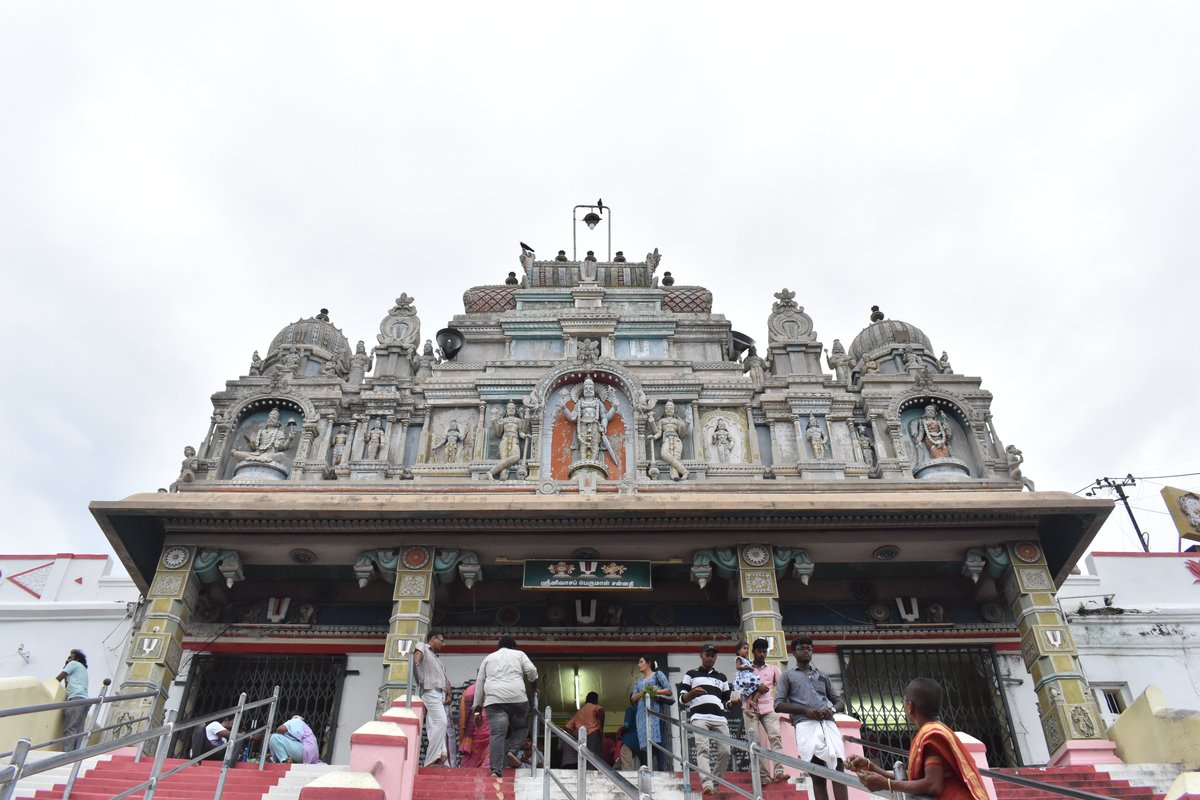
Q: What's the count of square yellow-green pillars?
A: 4